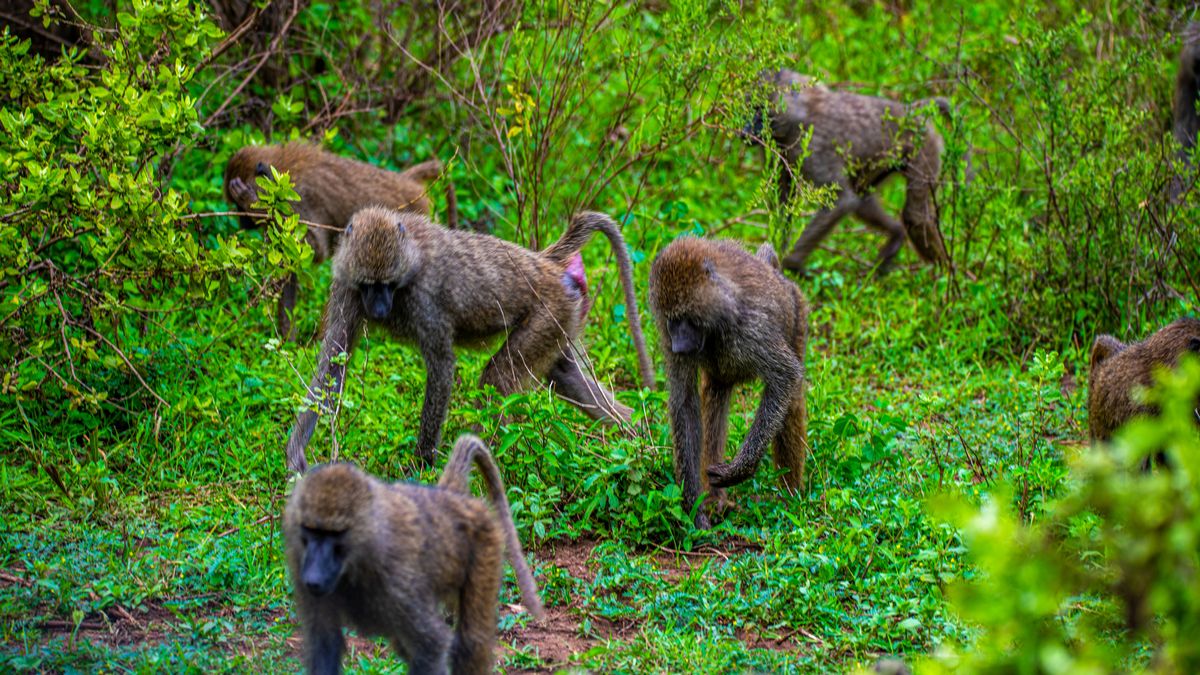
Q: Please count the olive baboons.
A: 7